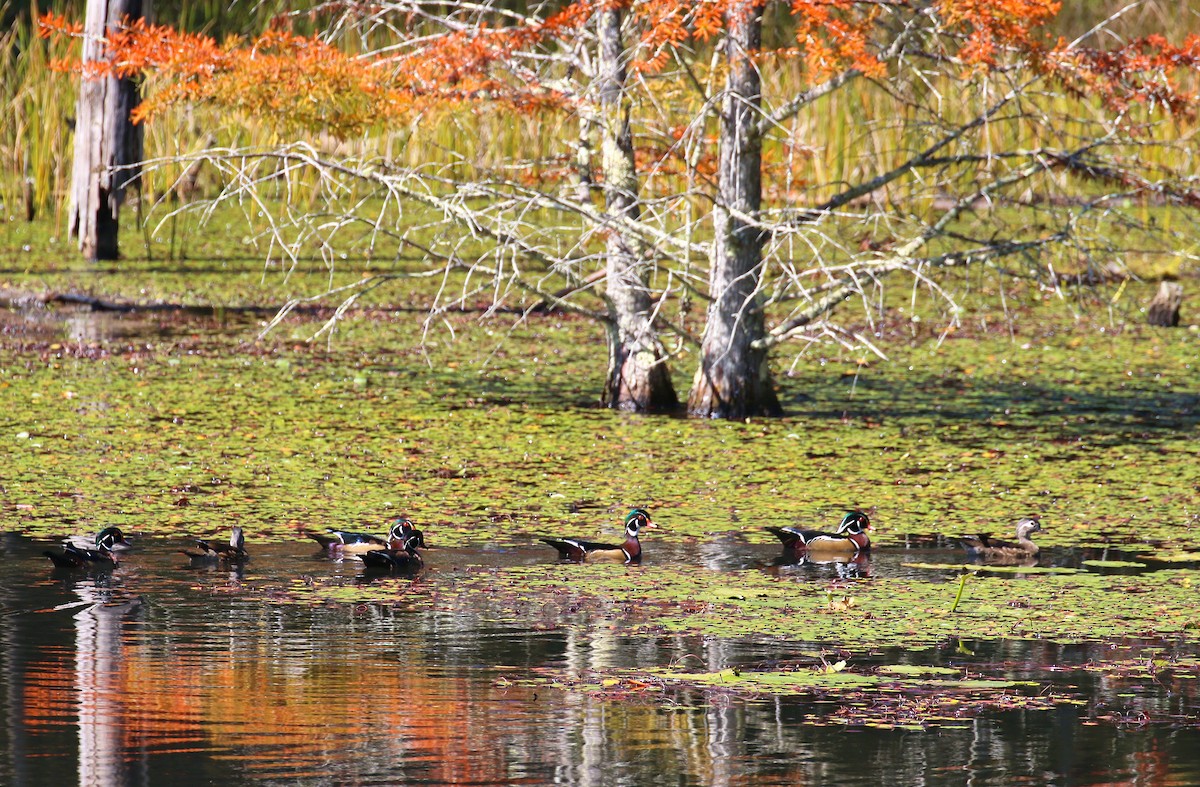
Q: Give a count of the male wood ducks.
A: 5